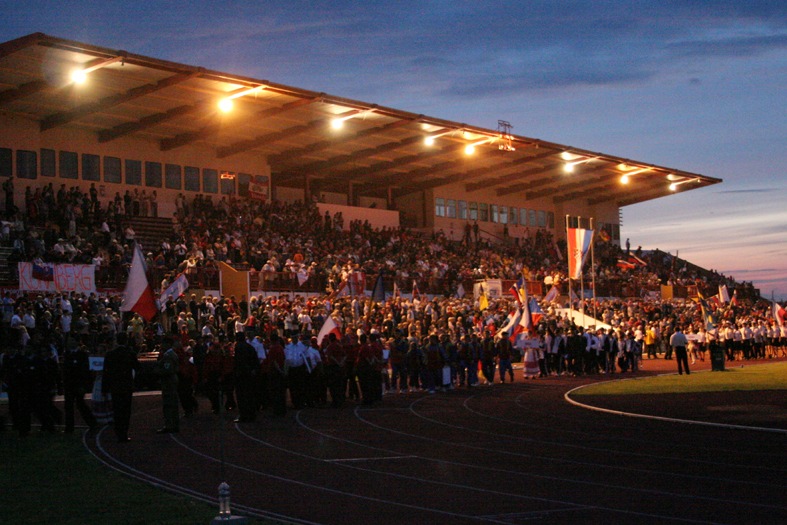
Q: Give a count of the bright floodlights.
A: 8